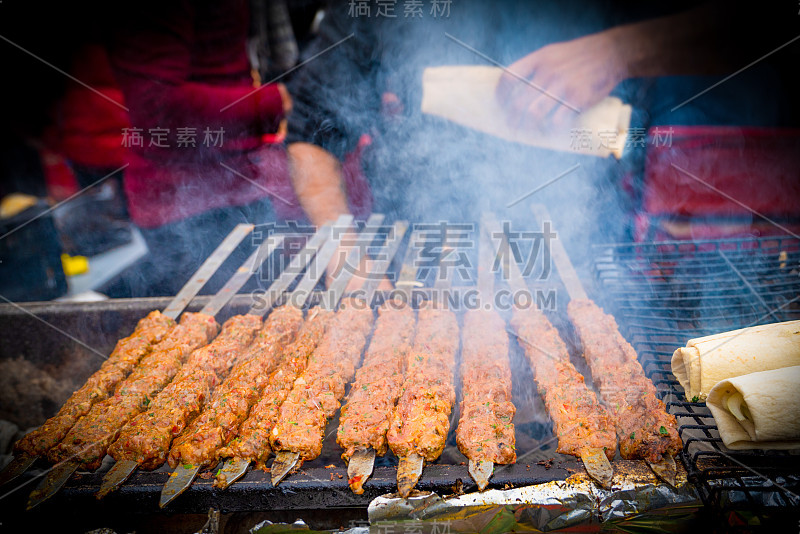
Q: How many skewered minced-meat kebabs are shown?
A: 11